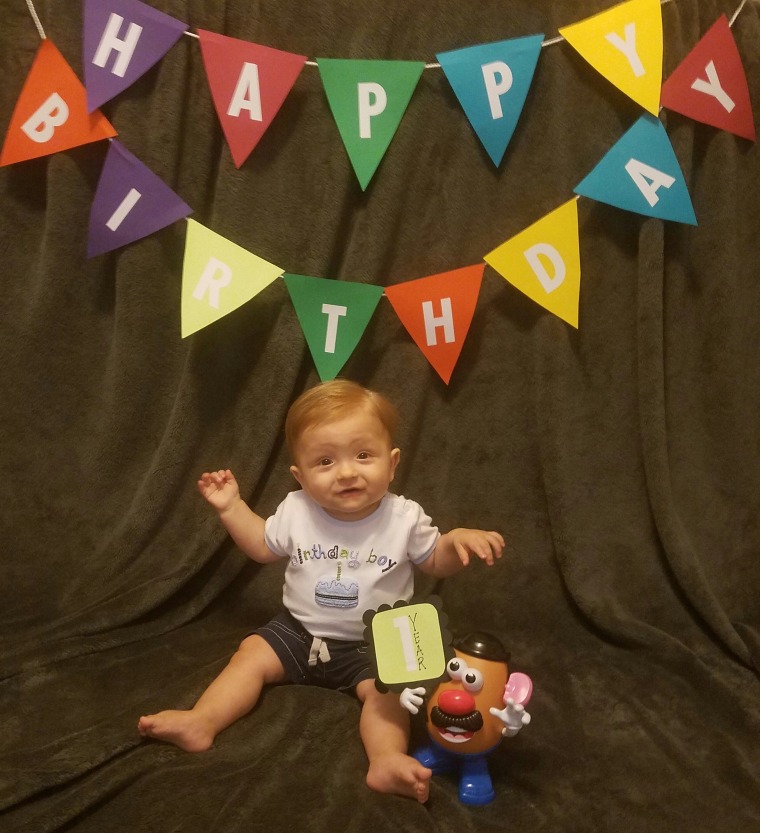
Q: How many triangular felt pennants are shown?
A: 13